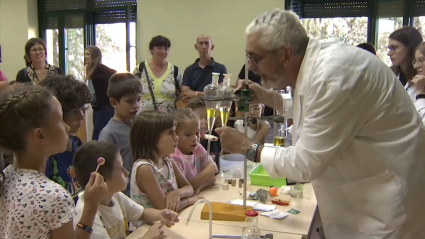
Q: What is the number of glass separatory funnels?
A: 2